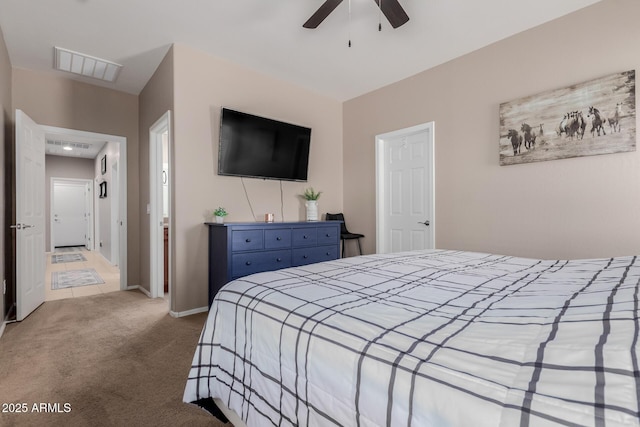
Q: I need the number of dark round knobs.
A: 8